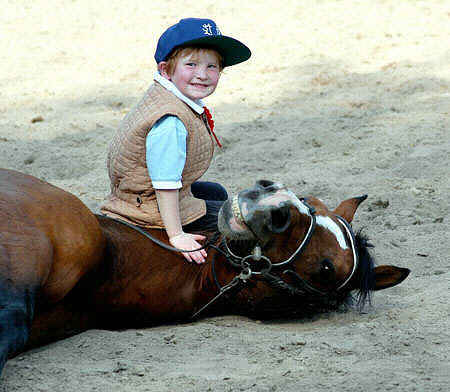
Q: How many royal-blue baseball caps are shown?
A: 1